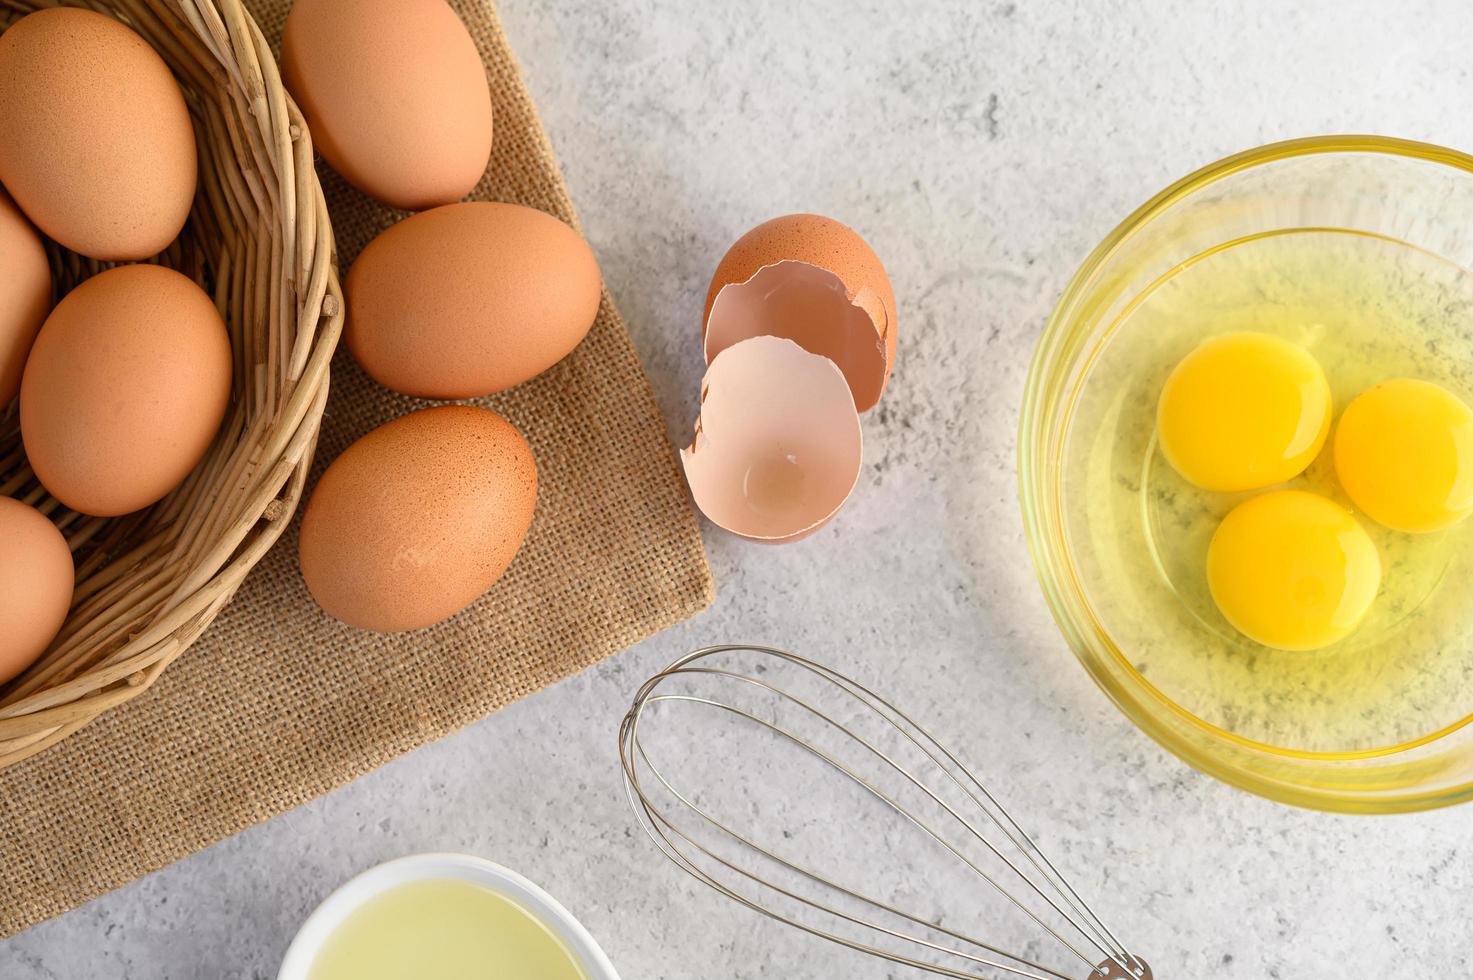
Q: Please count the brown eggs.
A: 7